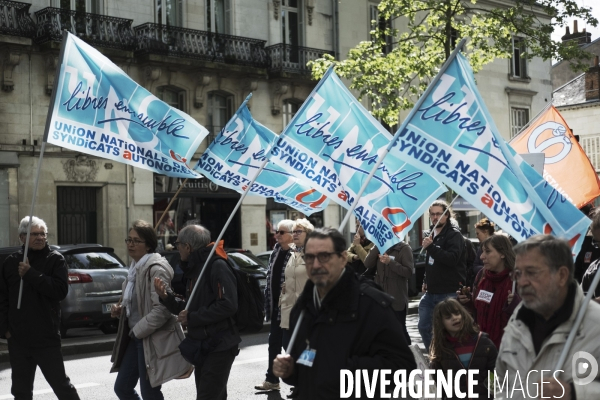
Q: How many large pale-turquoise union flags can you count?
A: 4